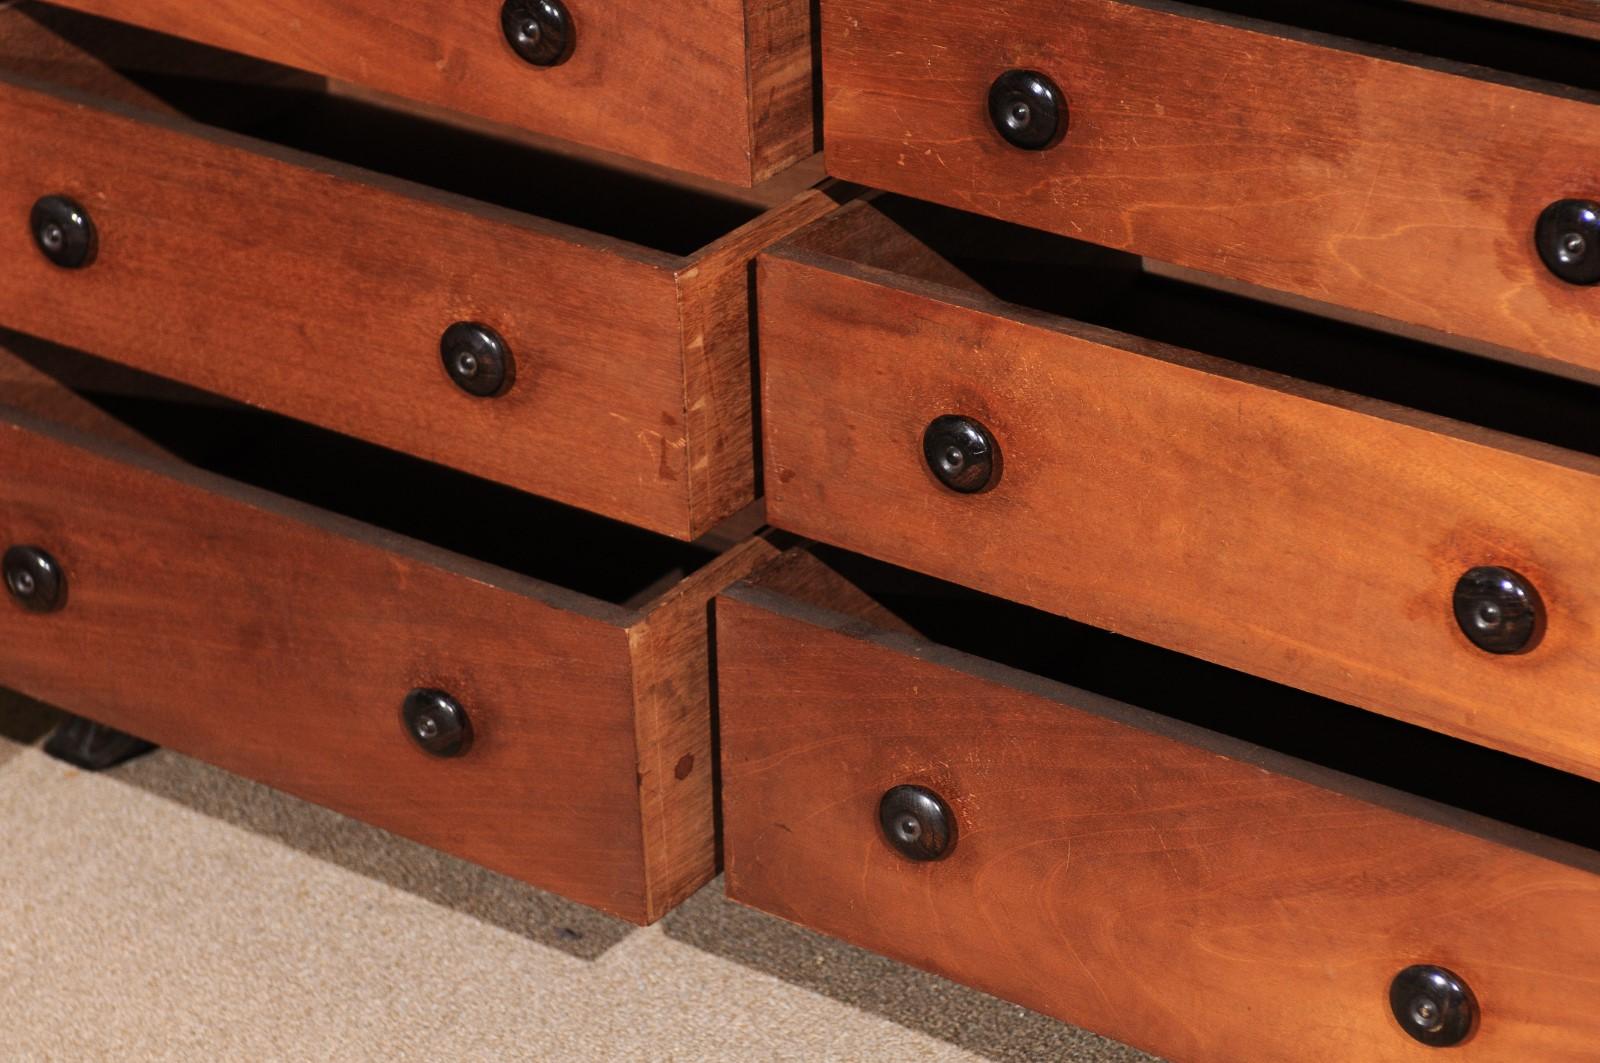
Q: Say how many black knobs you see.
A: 11